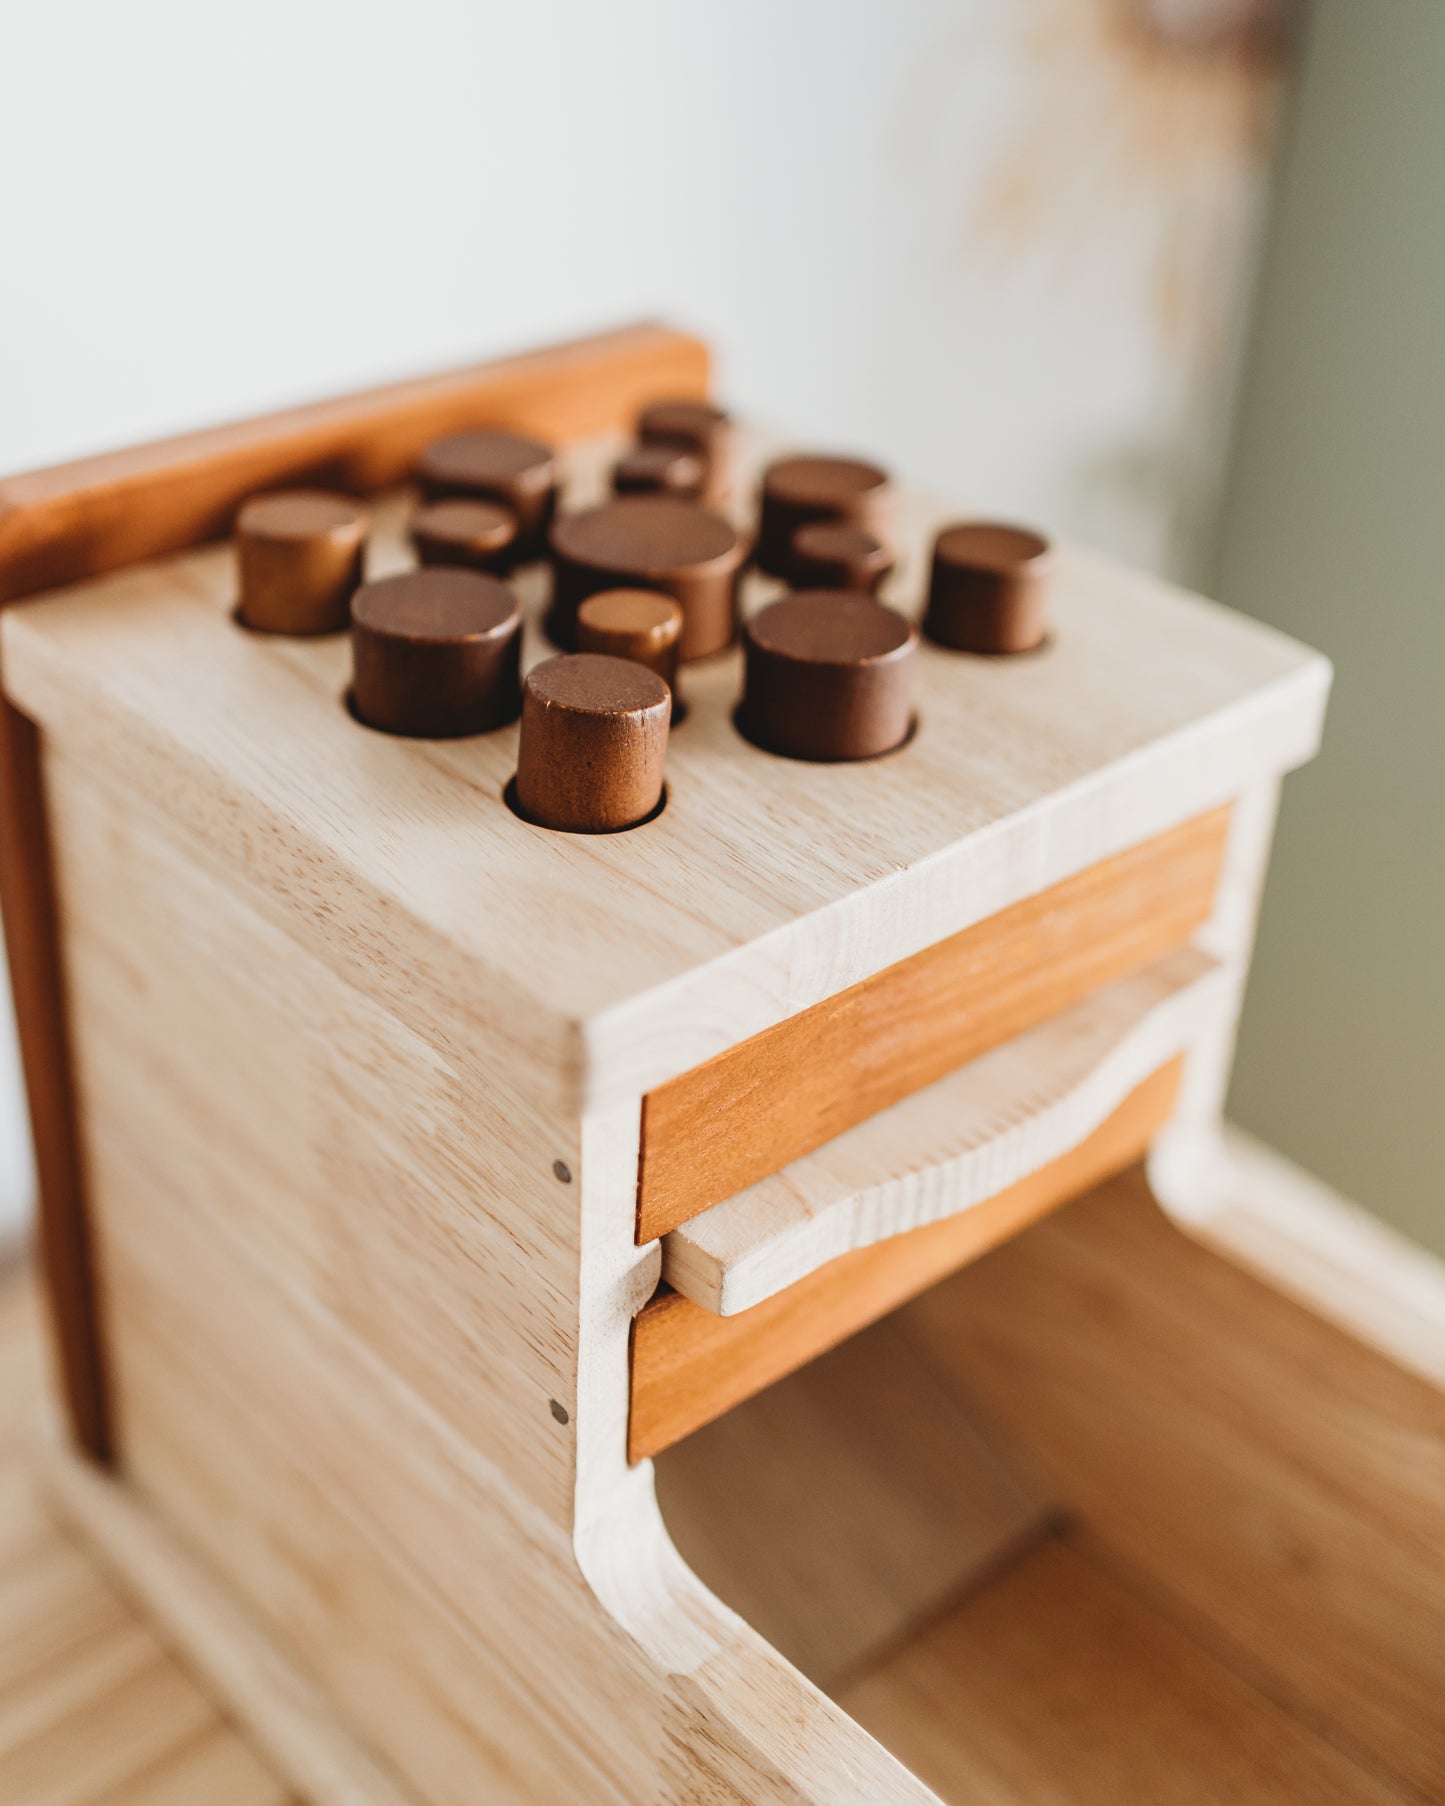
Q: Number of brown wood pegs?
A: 13